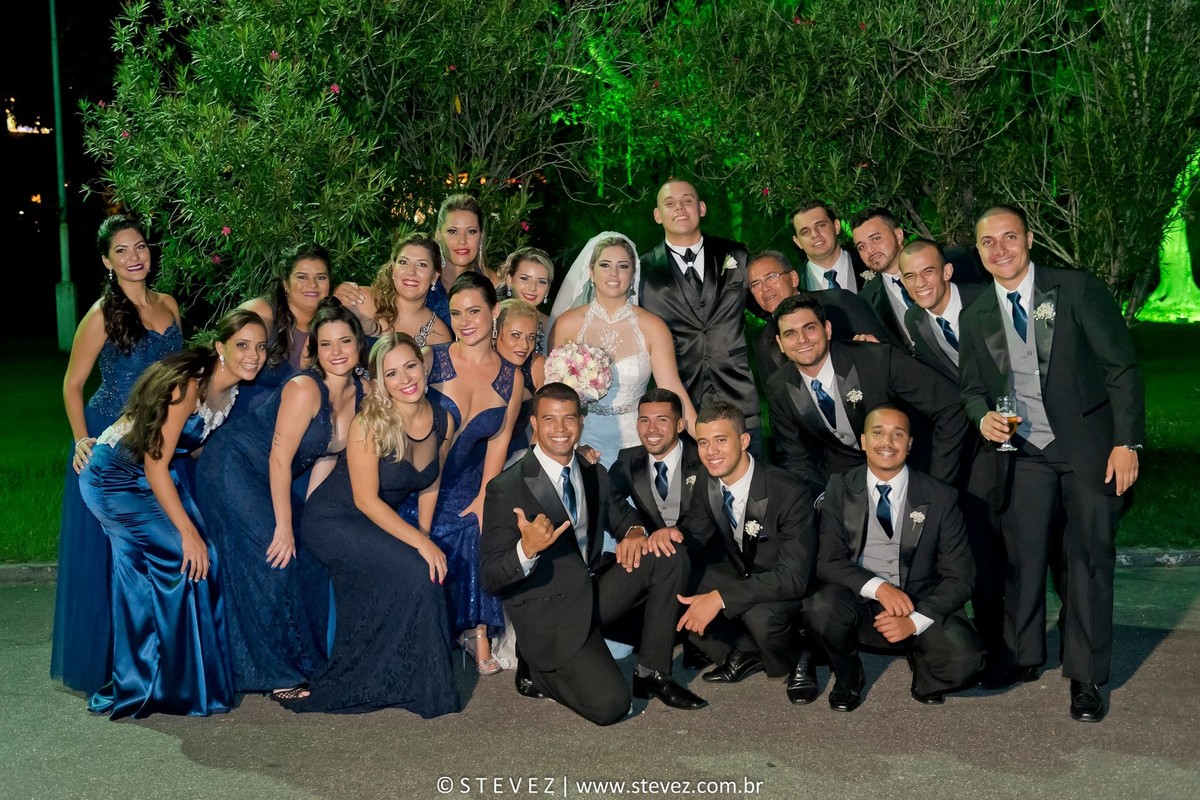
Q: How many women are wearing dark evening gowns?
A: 10